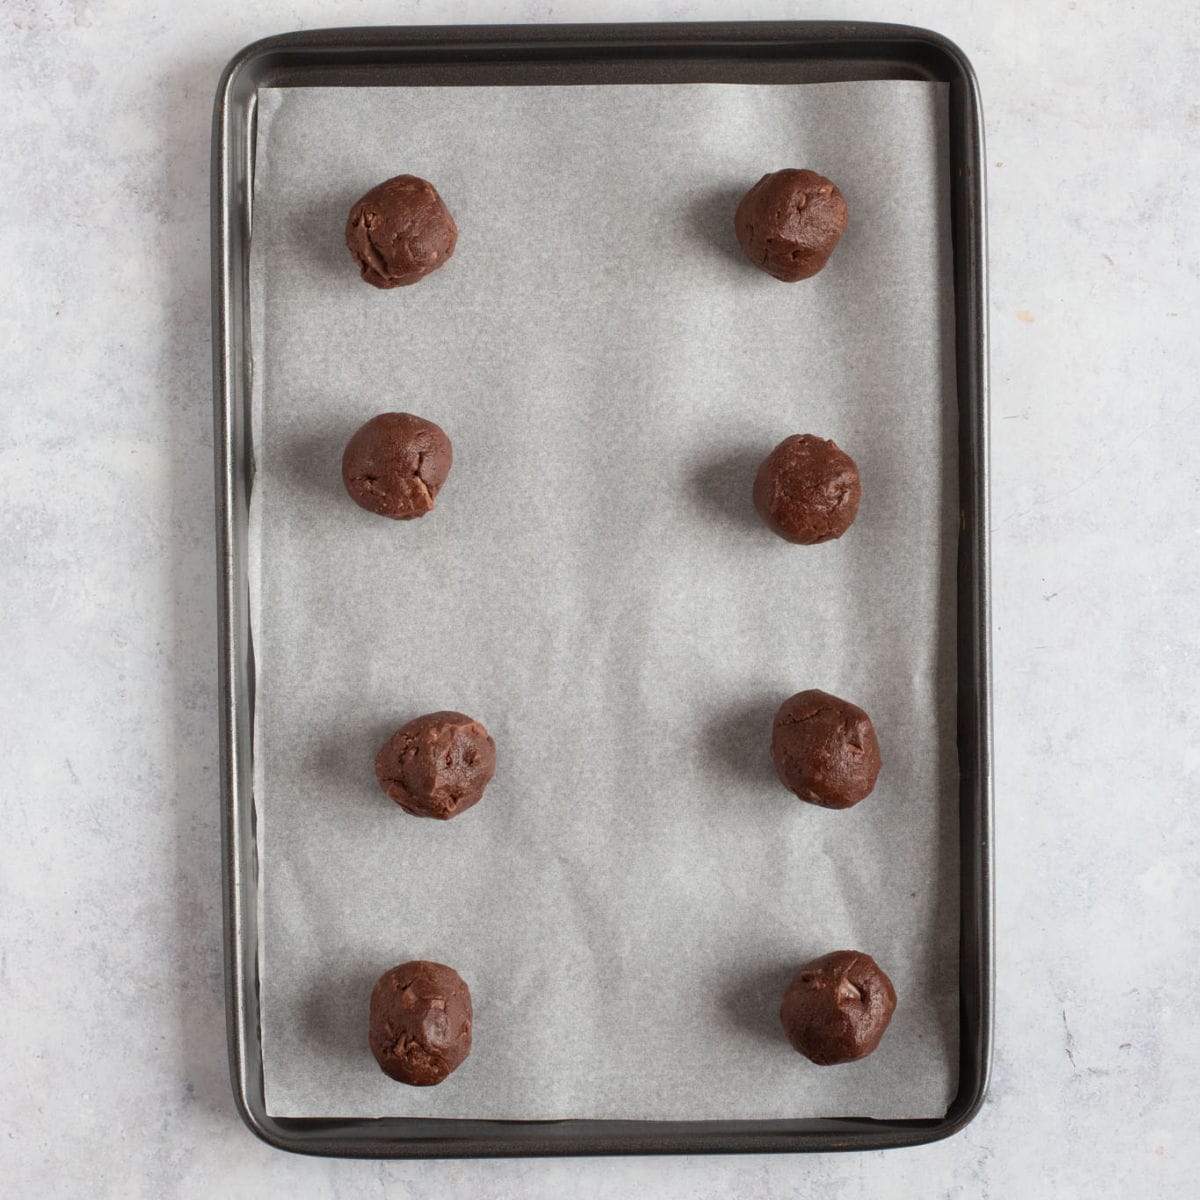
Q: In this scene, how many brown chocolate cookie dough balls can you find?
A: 8